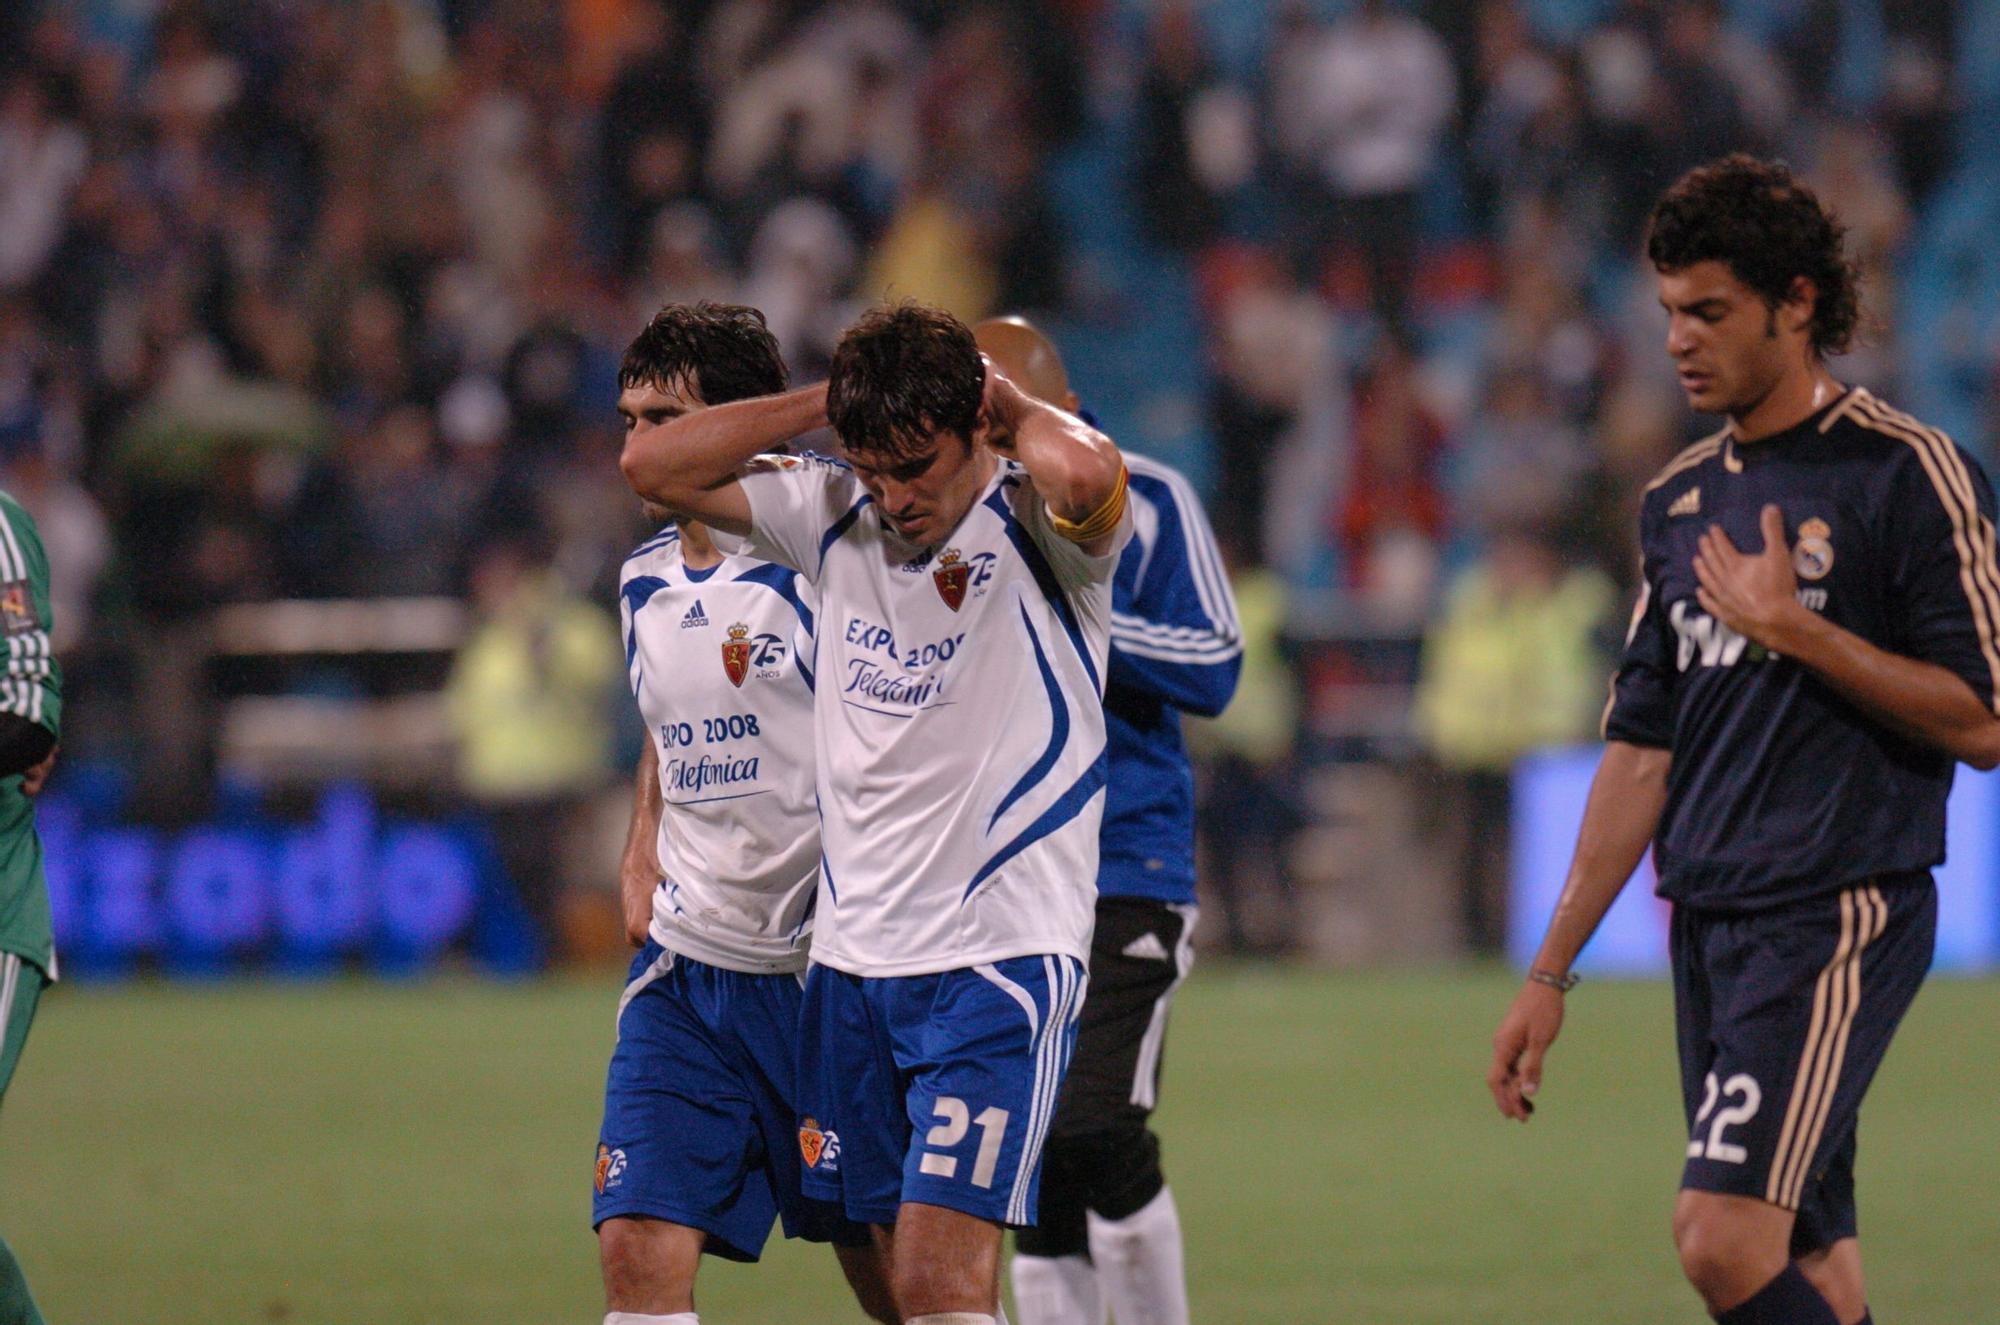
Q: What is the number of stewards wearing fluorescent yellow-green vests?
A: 3